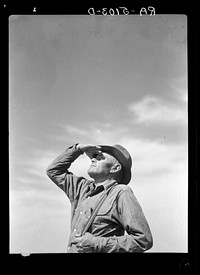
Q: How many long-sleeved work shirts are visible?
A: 1